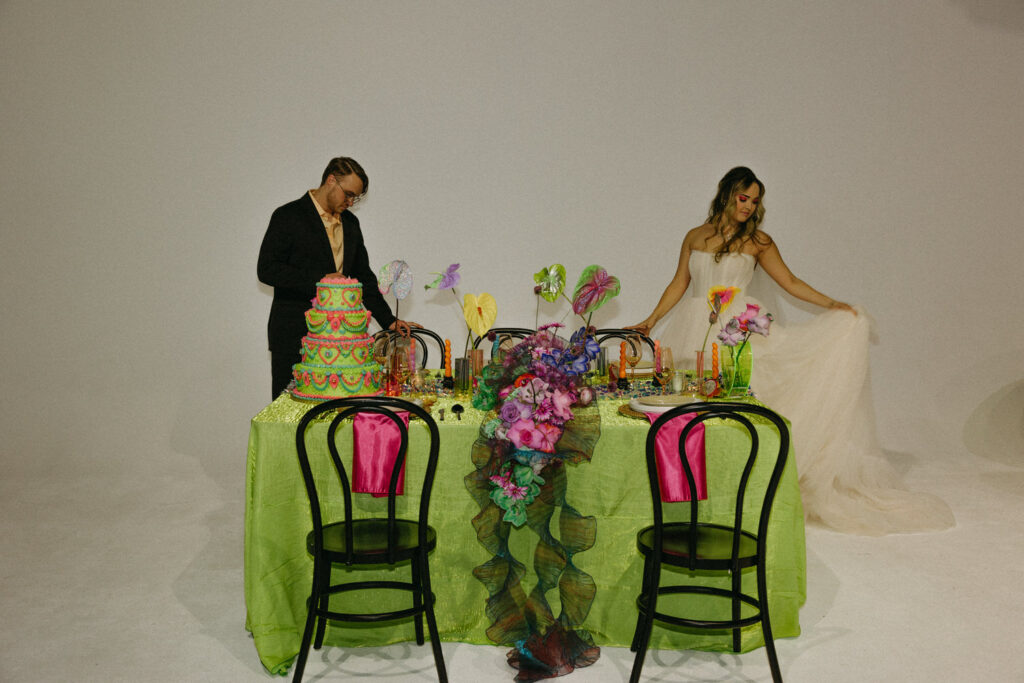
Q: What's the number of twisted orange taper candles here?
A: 3